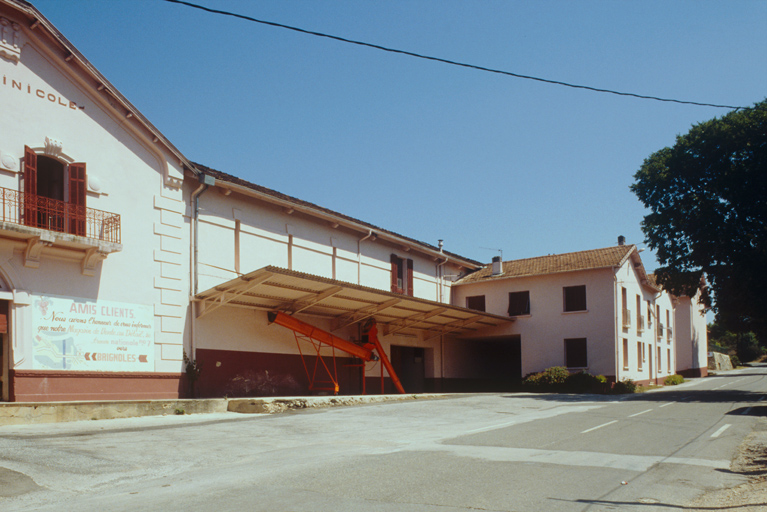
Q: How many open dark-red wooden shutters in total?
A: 4